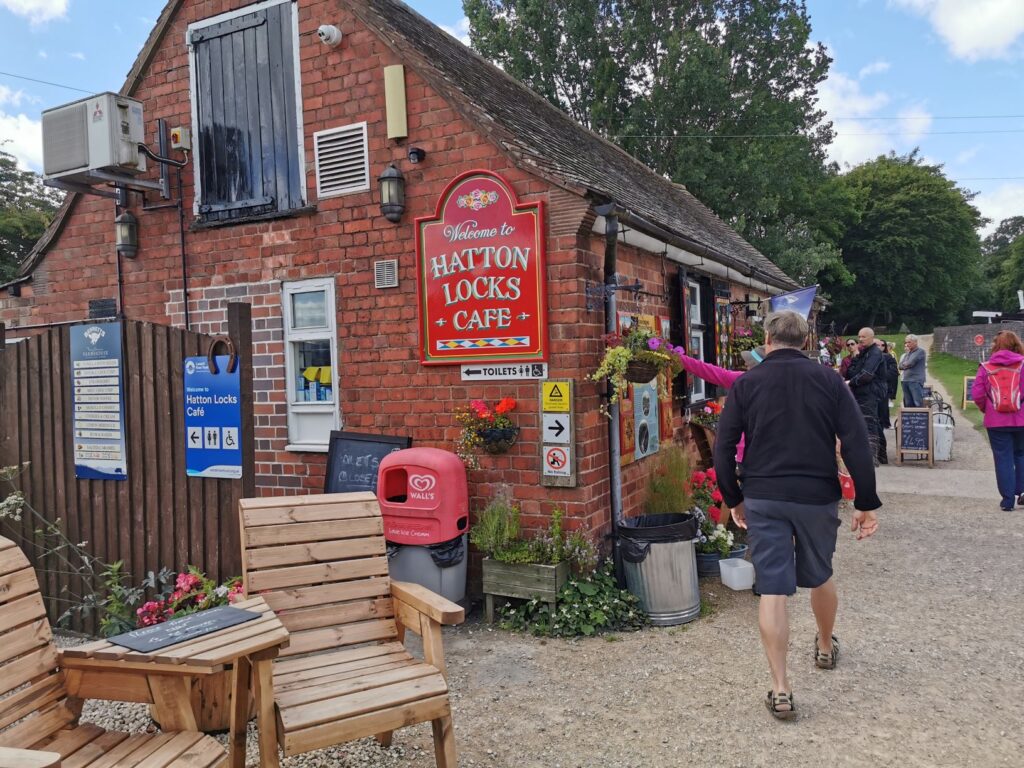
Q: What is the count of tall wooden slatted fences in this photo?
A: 1